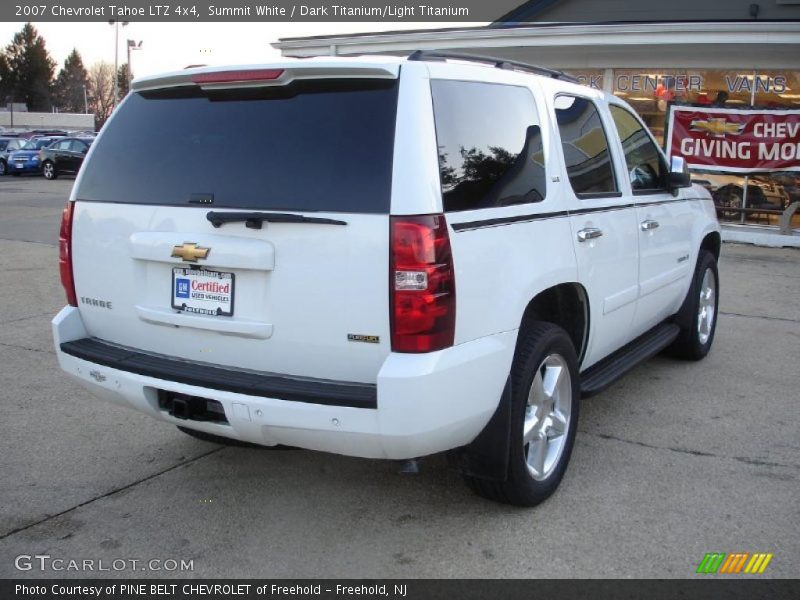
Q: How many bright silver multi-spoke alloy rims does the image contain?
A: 2